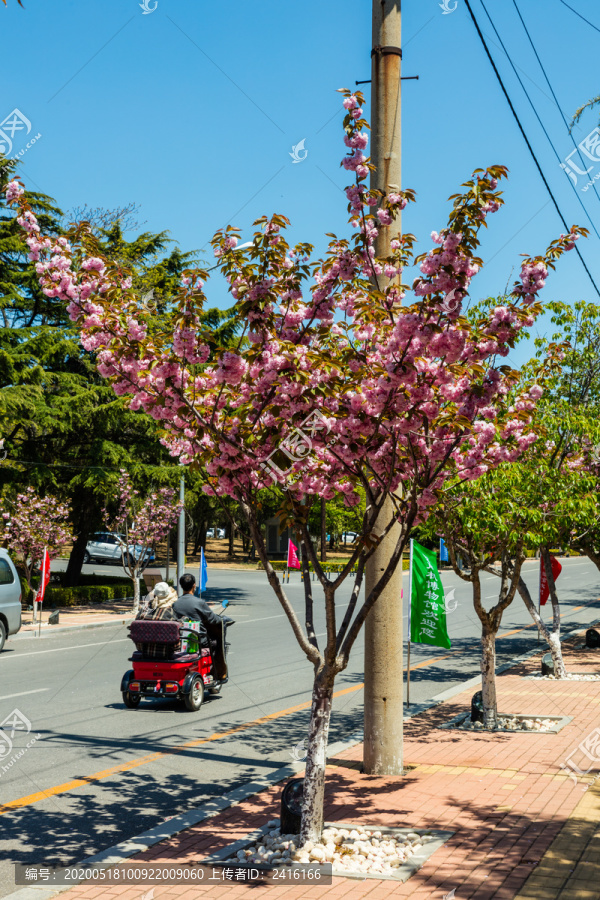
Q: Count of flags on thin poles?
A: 6